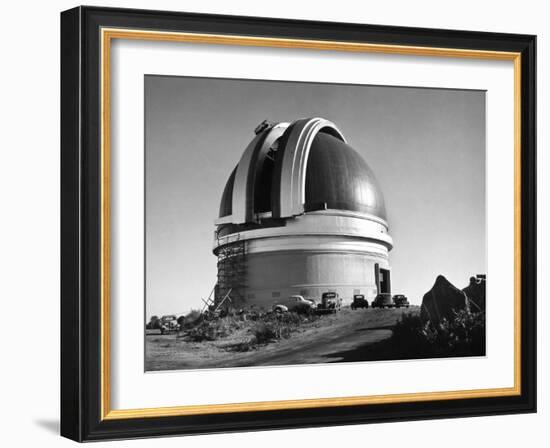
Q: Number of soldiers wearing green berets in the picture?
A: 0